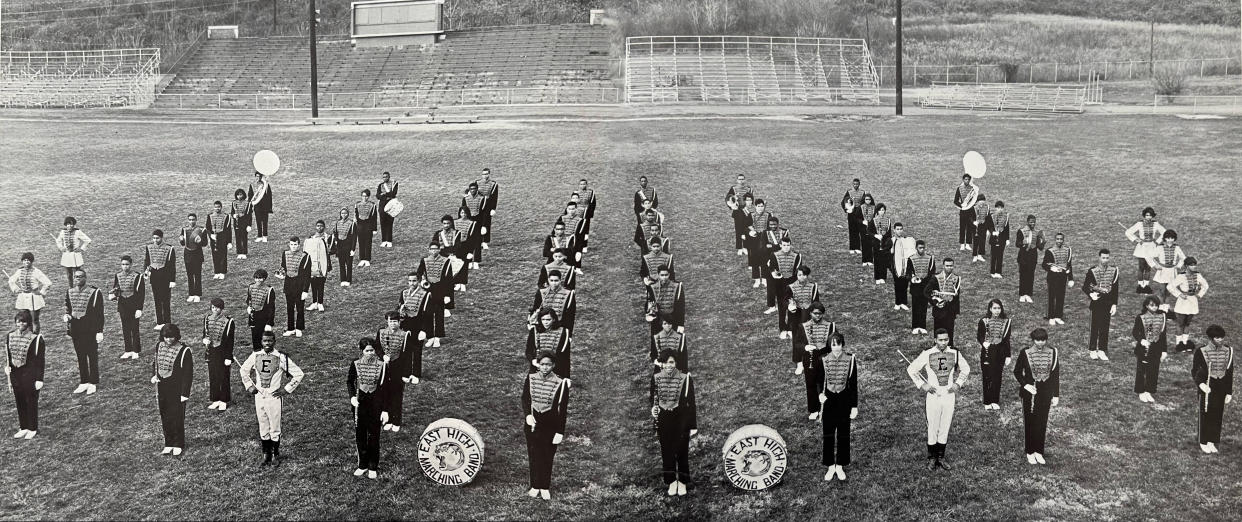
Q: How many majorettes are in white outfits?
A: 5